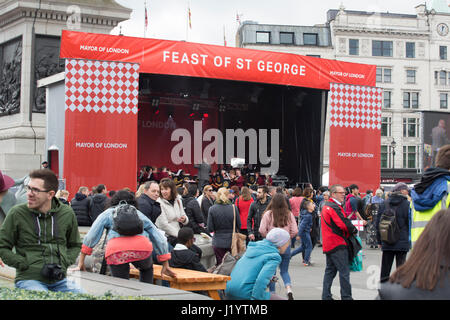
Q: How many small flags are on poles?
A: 4